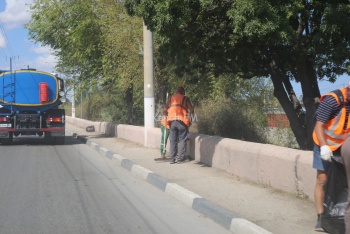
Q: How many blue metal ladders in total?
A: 1